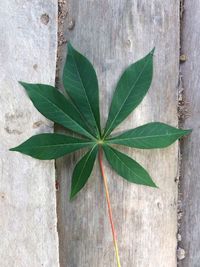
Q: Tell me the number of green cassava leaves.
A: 7